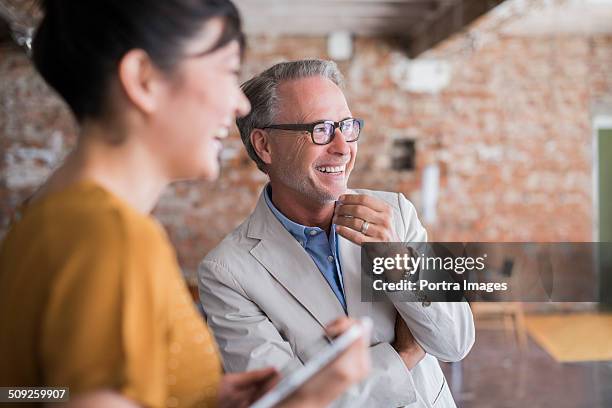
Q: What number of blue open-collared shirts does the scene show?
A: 1